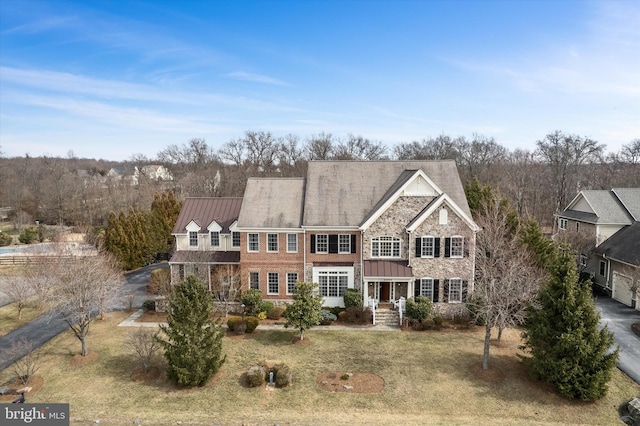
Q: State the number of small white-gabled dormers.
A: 3